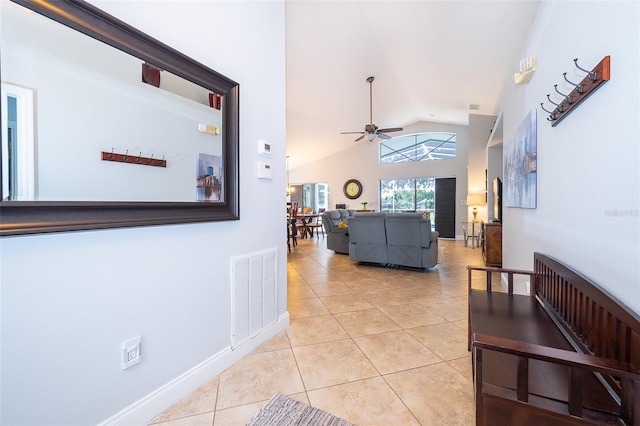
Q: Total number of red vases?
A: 2